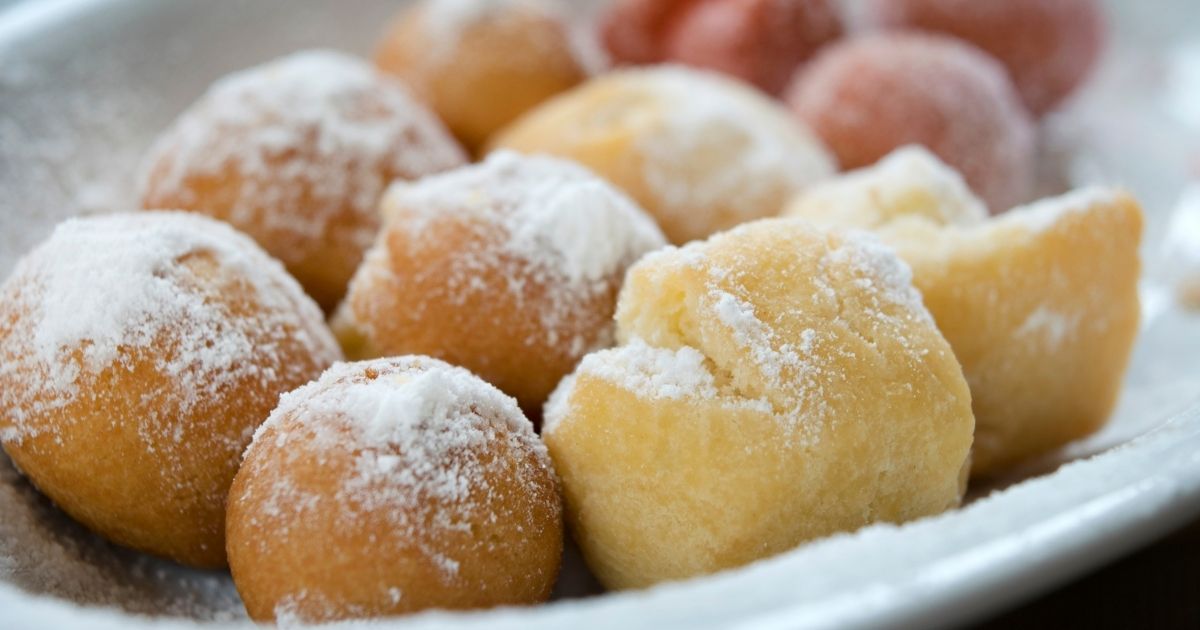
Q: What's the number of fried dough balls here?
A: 11